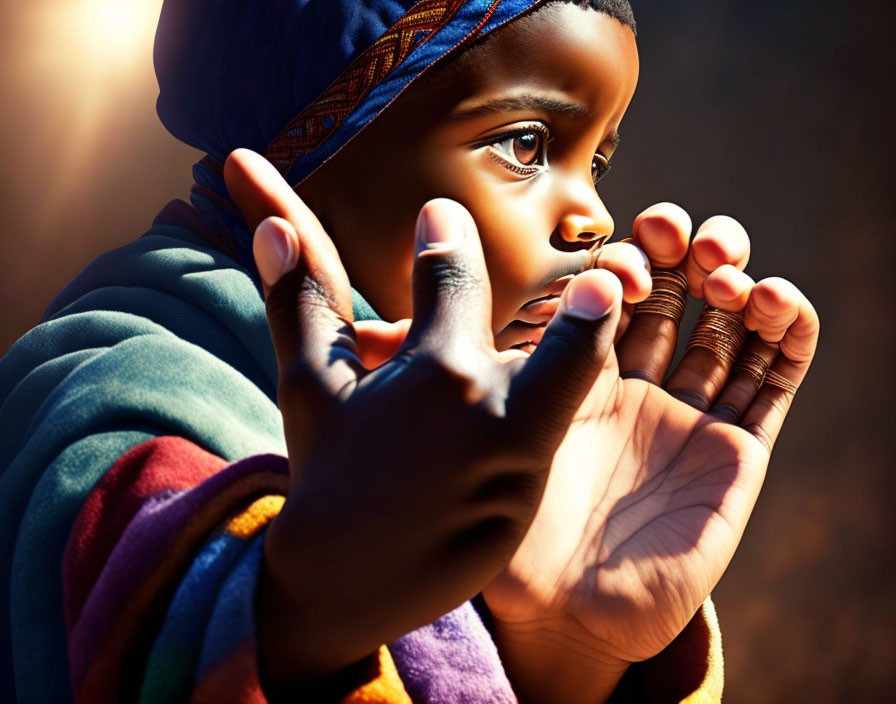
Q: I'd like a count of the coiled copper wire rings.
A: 4